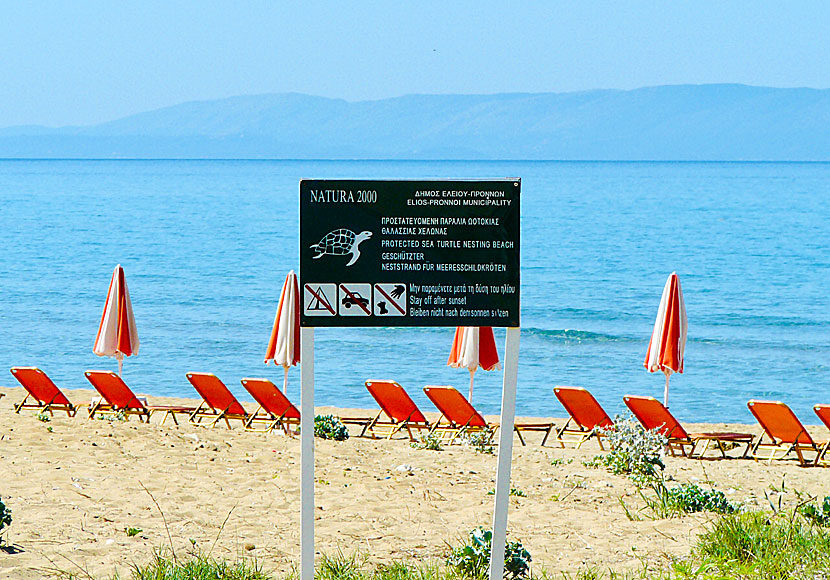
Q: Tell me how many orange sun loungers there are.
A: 10